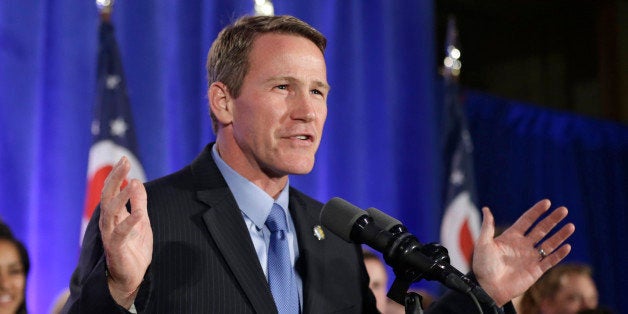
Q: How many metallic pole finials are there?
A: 3